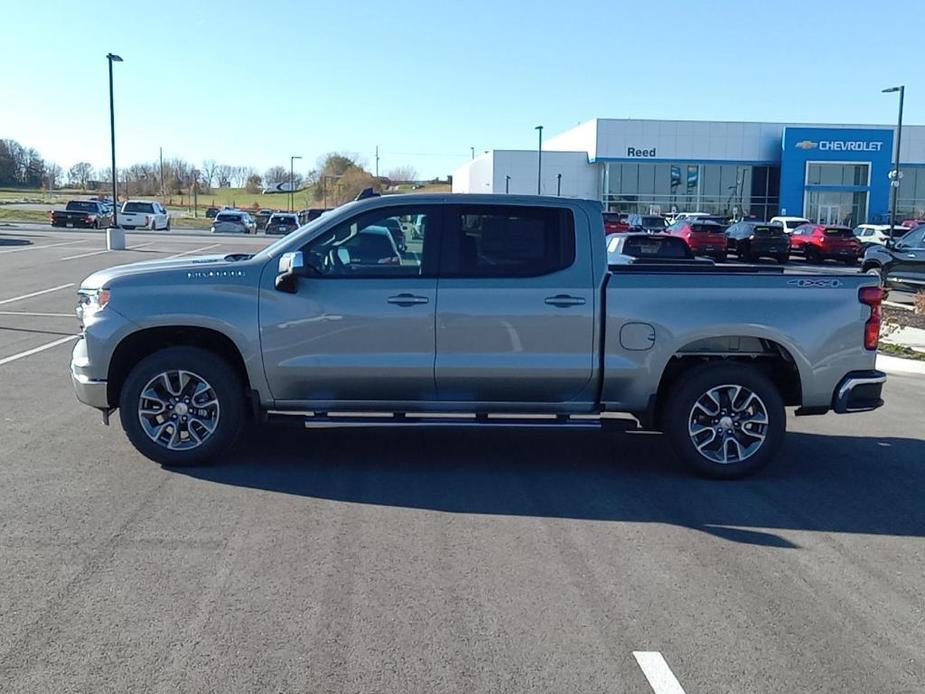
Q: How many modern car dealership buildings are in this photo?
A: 1